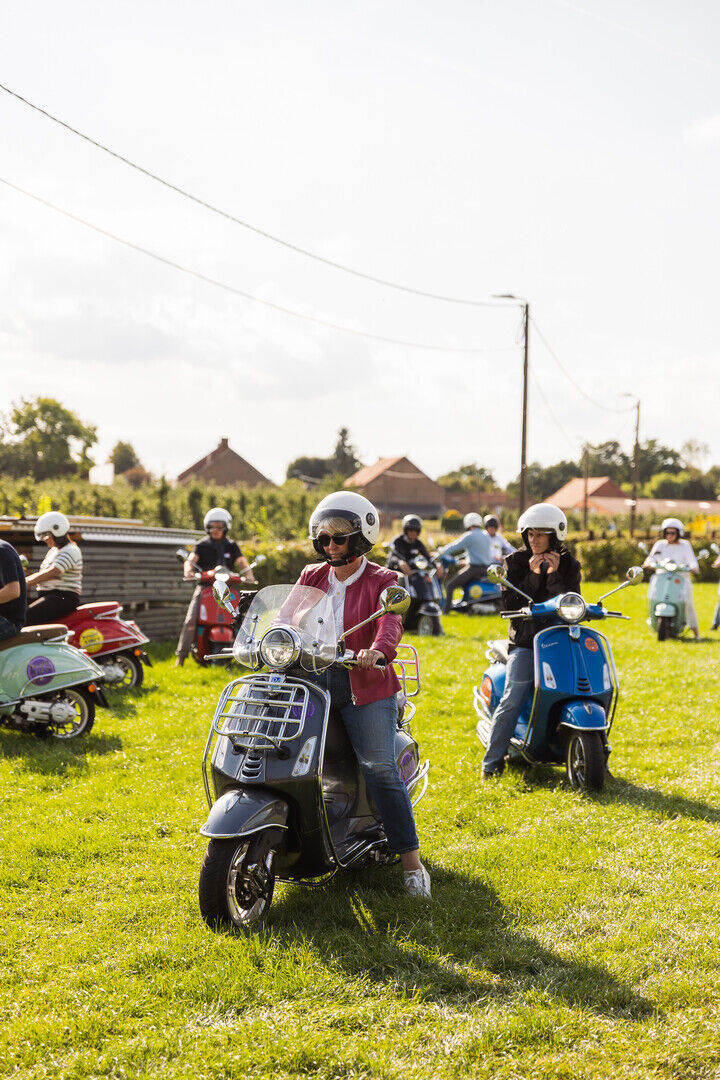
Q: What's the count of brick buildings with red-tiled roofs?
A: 3